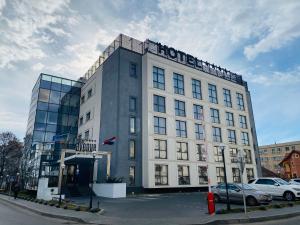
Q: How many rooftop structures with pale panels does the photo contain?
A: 1